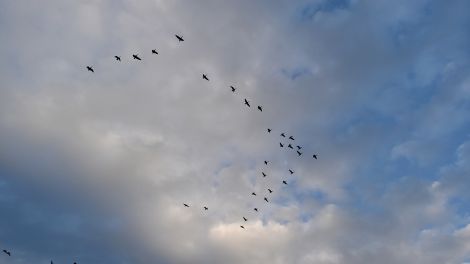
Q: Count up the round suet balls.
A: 0